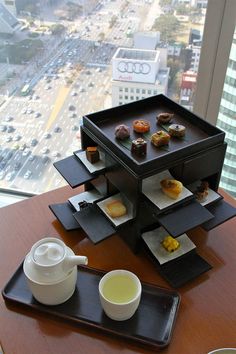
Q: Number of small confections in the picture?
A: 12